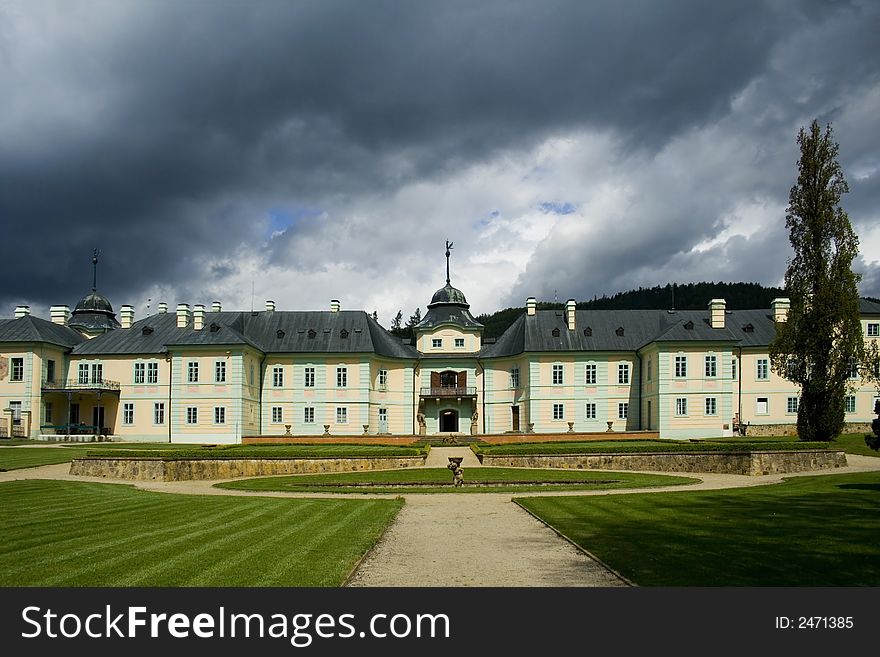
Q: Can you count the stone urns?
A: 6